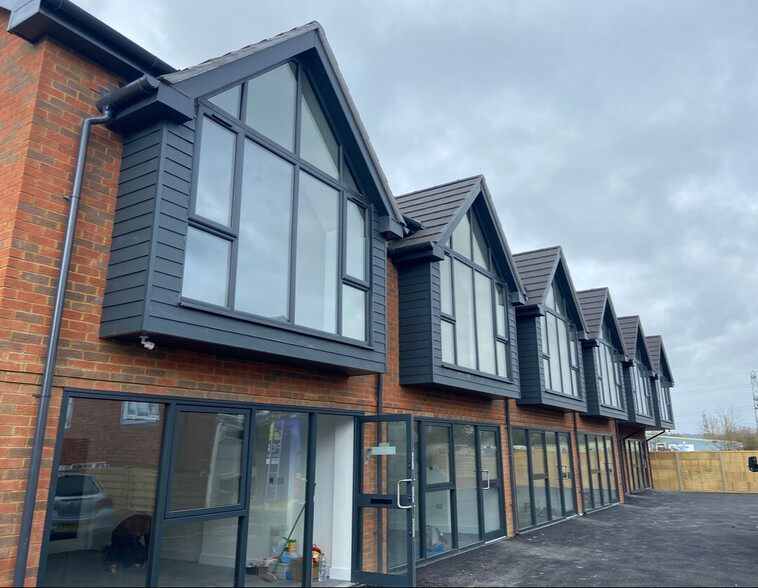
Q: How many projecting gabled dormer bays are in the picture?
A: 6